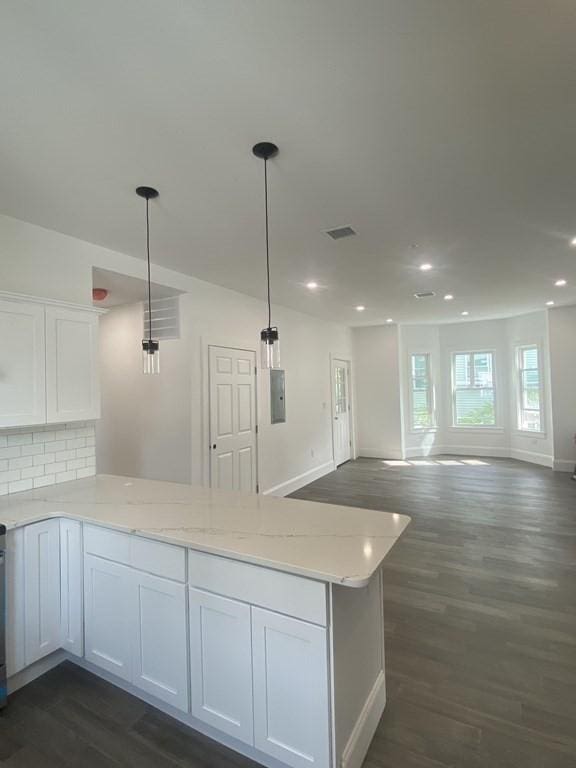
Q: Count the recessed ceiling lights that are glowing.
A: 9